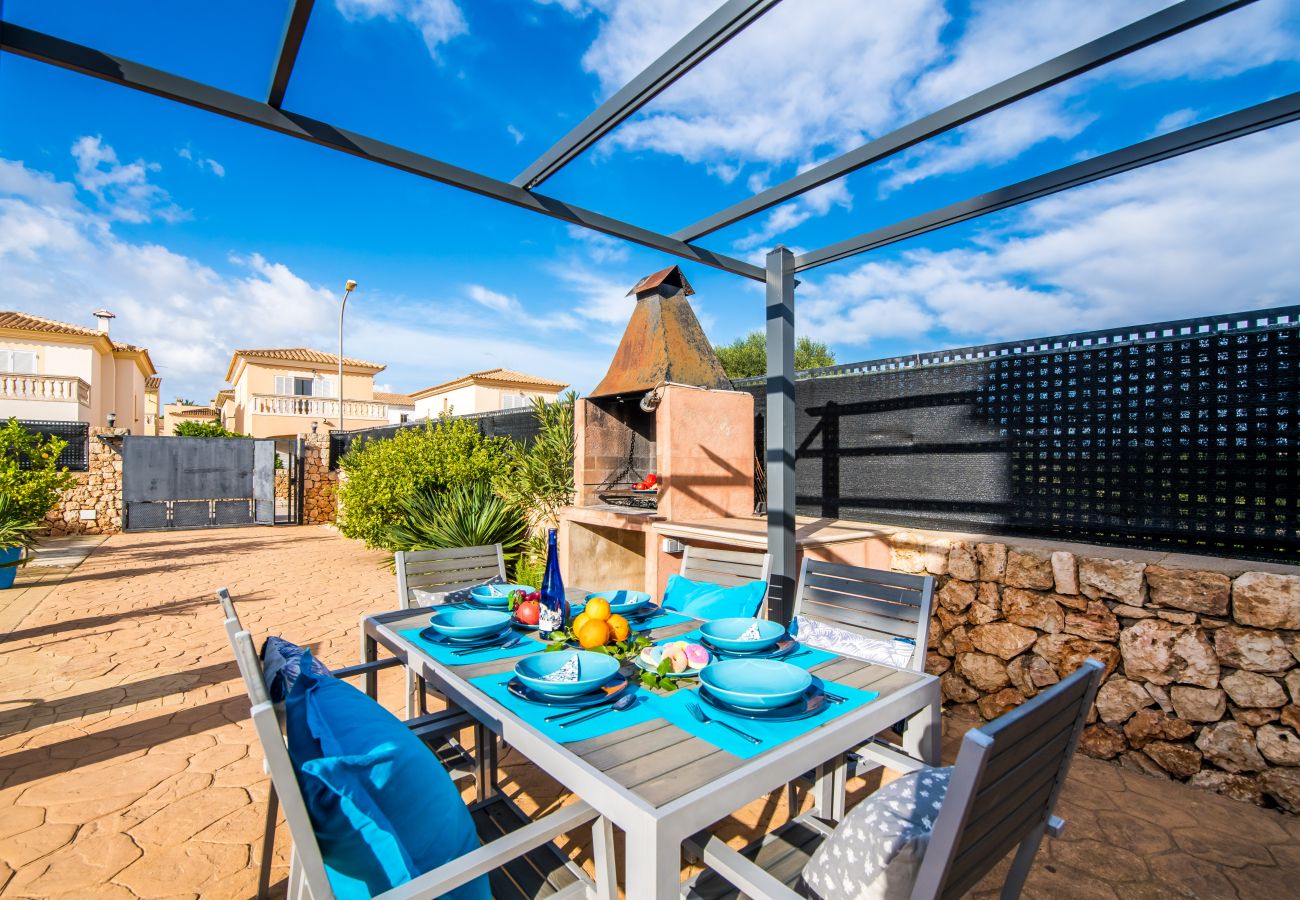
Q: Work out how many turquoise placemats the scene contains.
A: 6